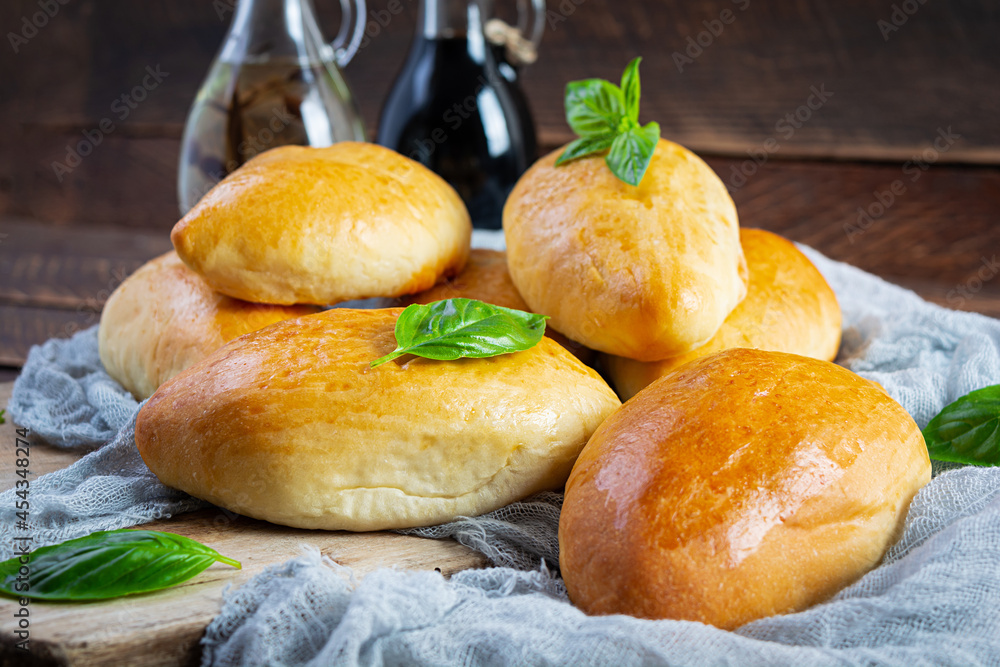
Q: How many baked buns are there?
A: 7